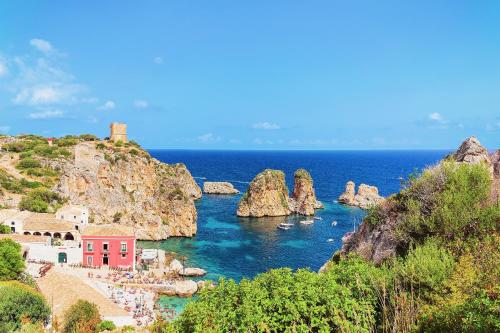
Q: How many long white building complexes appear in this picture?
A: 1